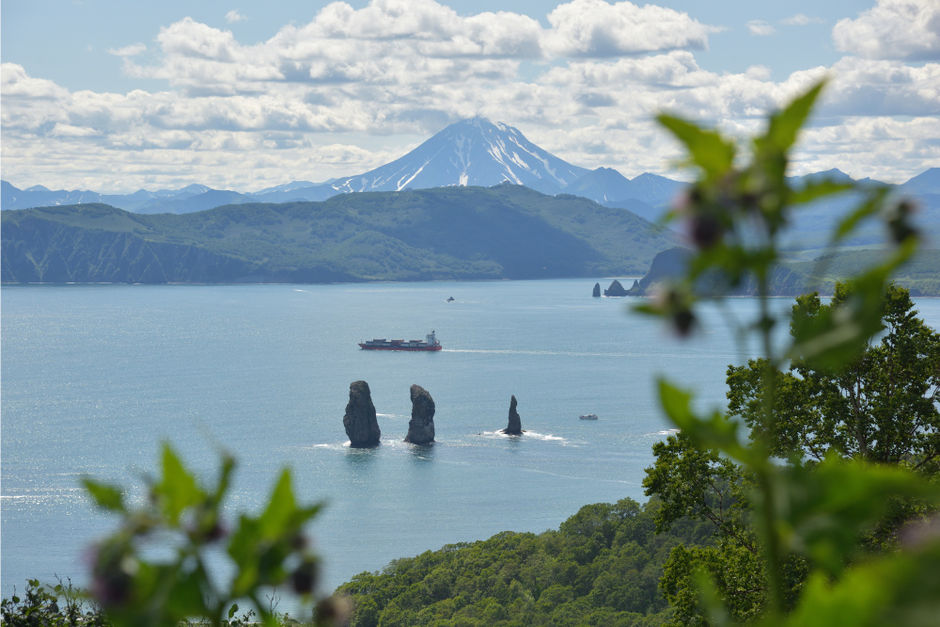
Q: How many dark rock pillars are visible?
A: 3